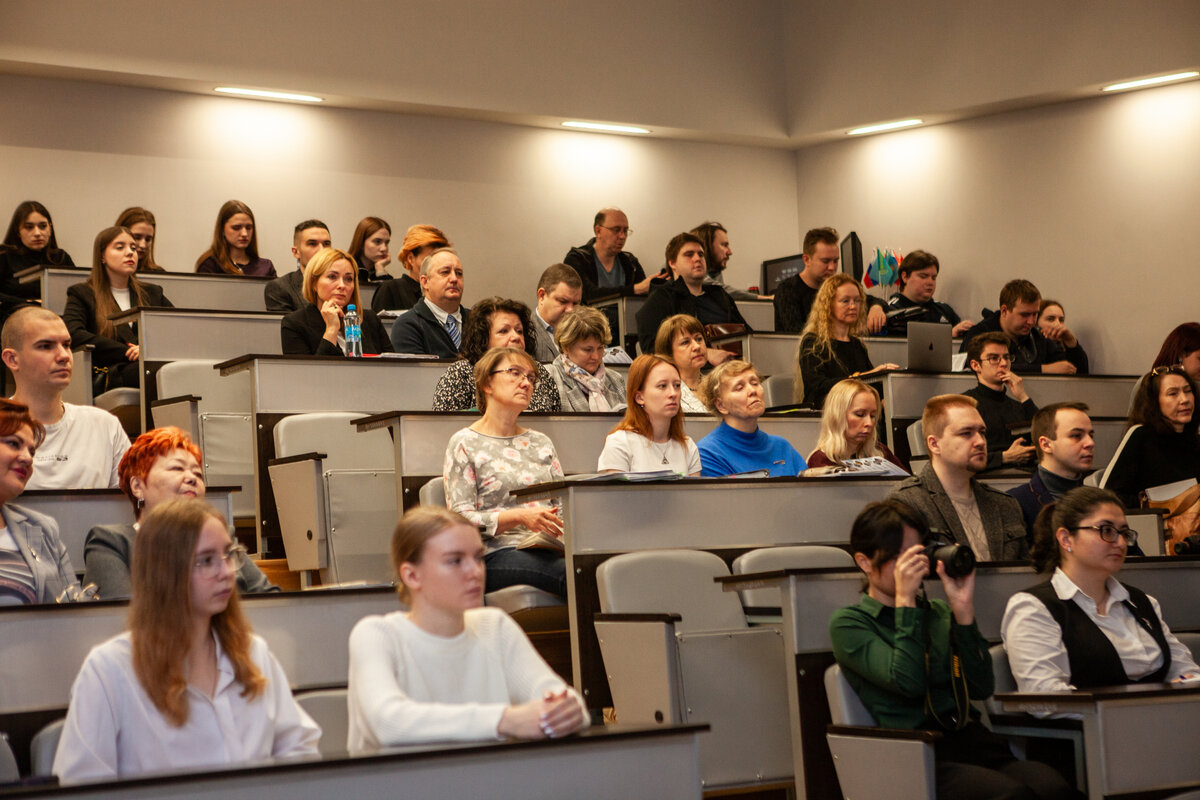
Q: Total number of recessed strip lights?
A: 4